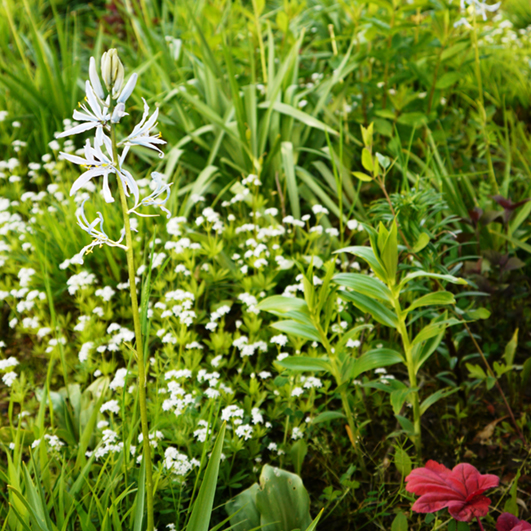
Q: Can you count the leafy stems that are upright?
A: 2